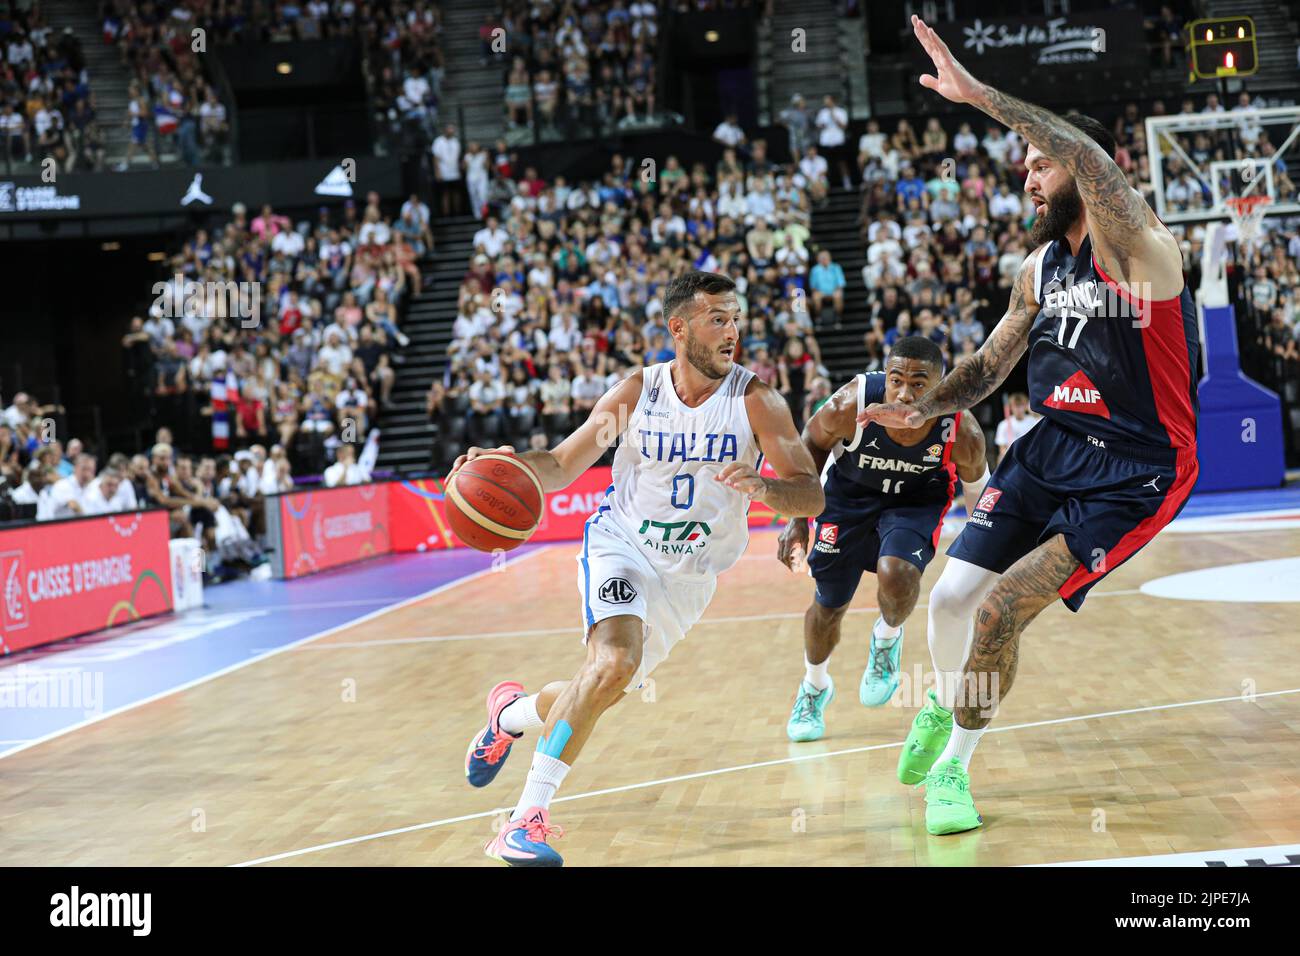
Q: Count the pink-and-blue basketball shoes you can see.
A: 2